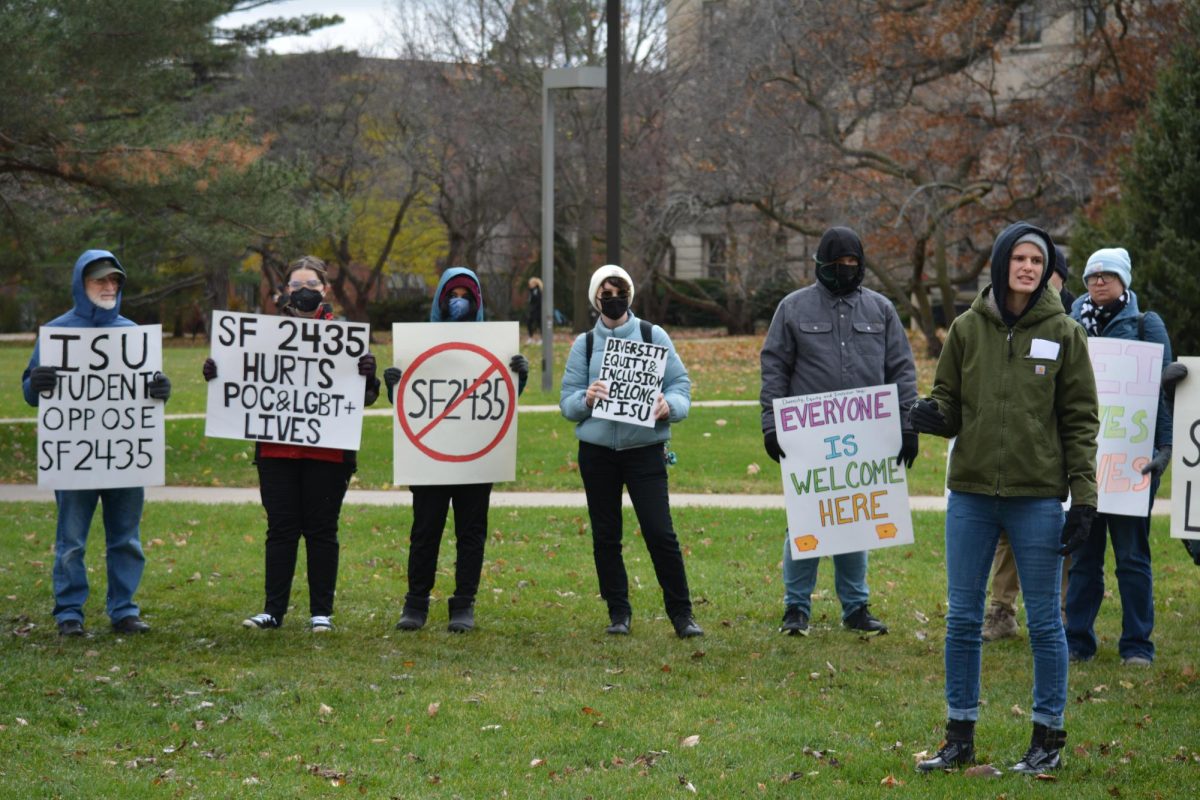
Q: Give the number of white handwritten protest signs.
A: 7